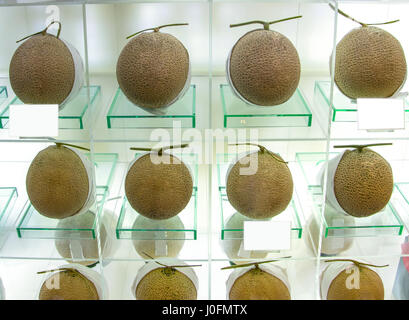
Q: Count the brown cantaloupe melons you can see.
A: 12